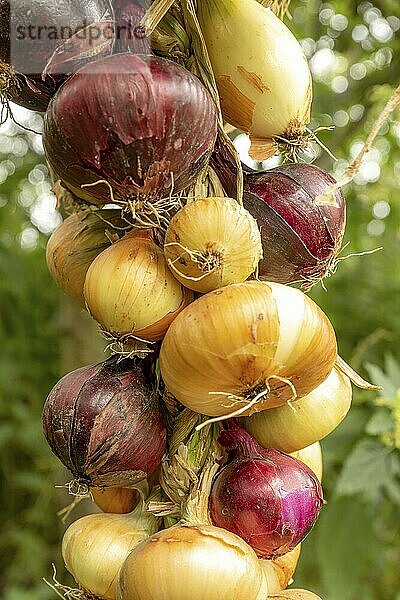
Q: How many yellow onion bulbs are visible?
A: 12